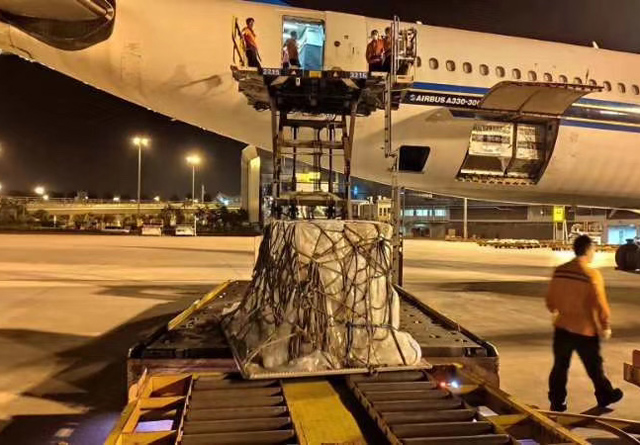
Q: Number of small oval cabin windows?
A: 15